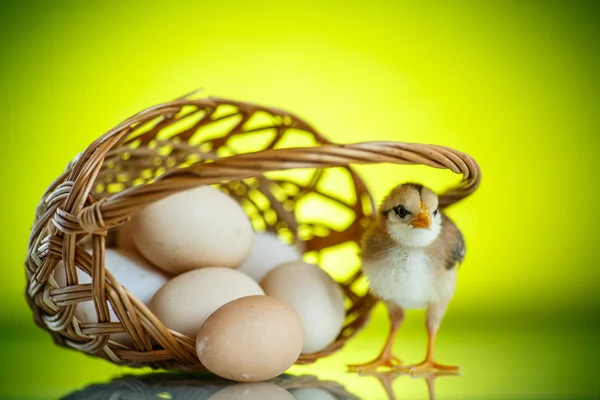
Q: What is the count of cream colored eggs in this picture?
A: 4